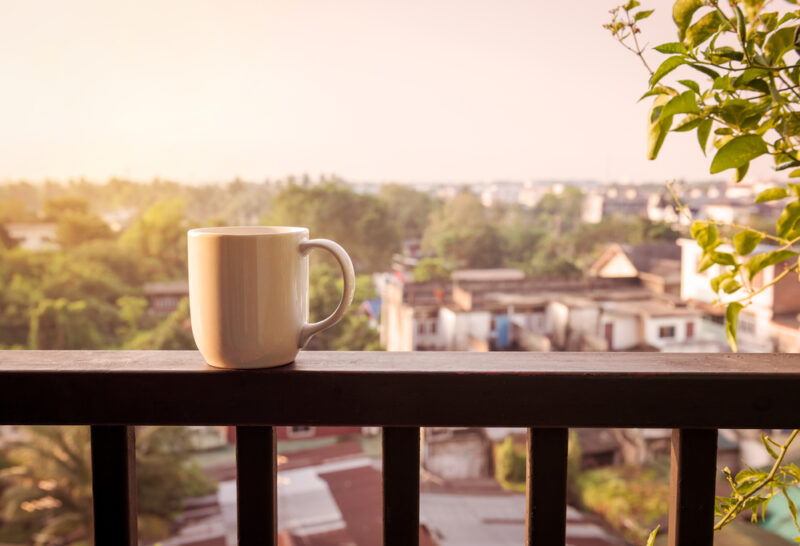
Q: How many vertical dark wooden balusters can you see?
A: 5